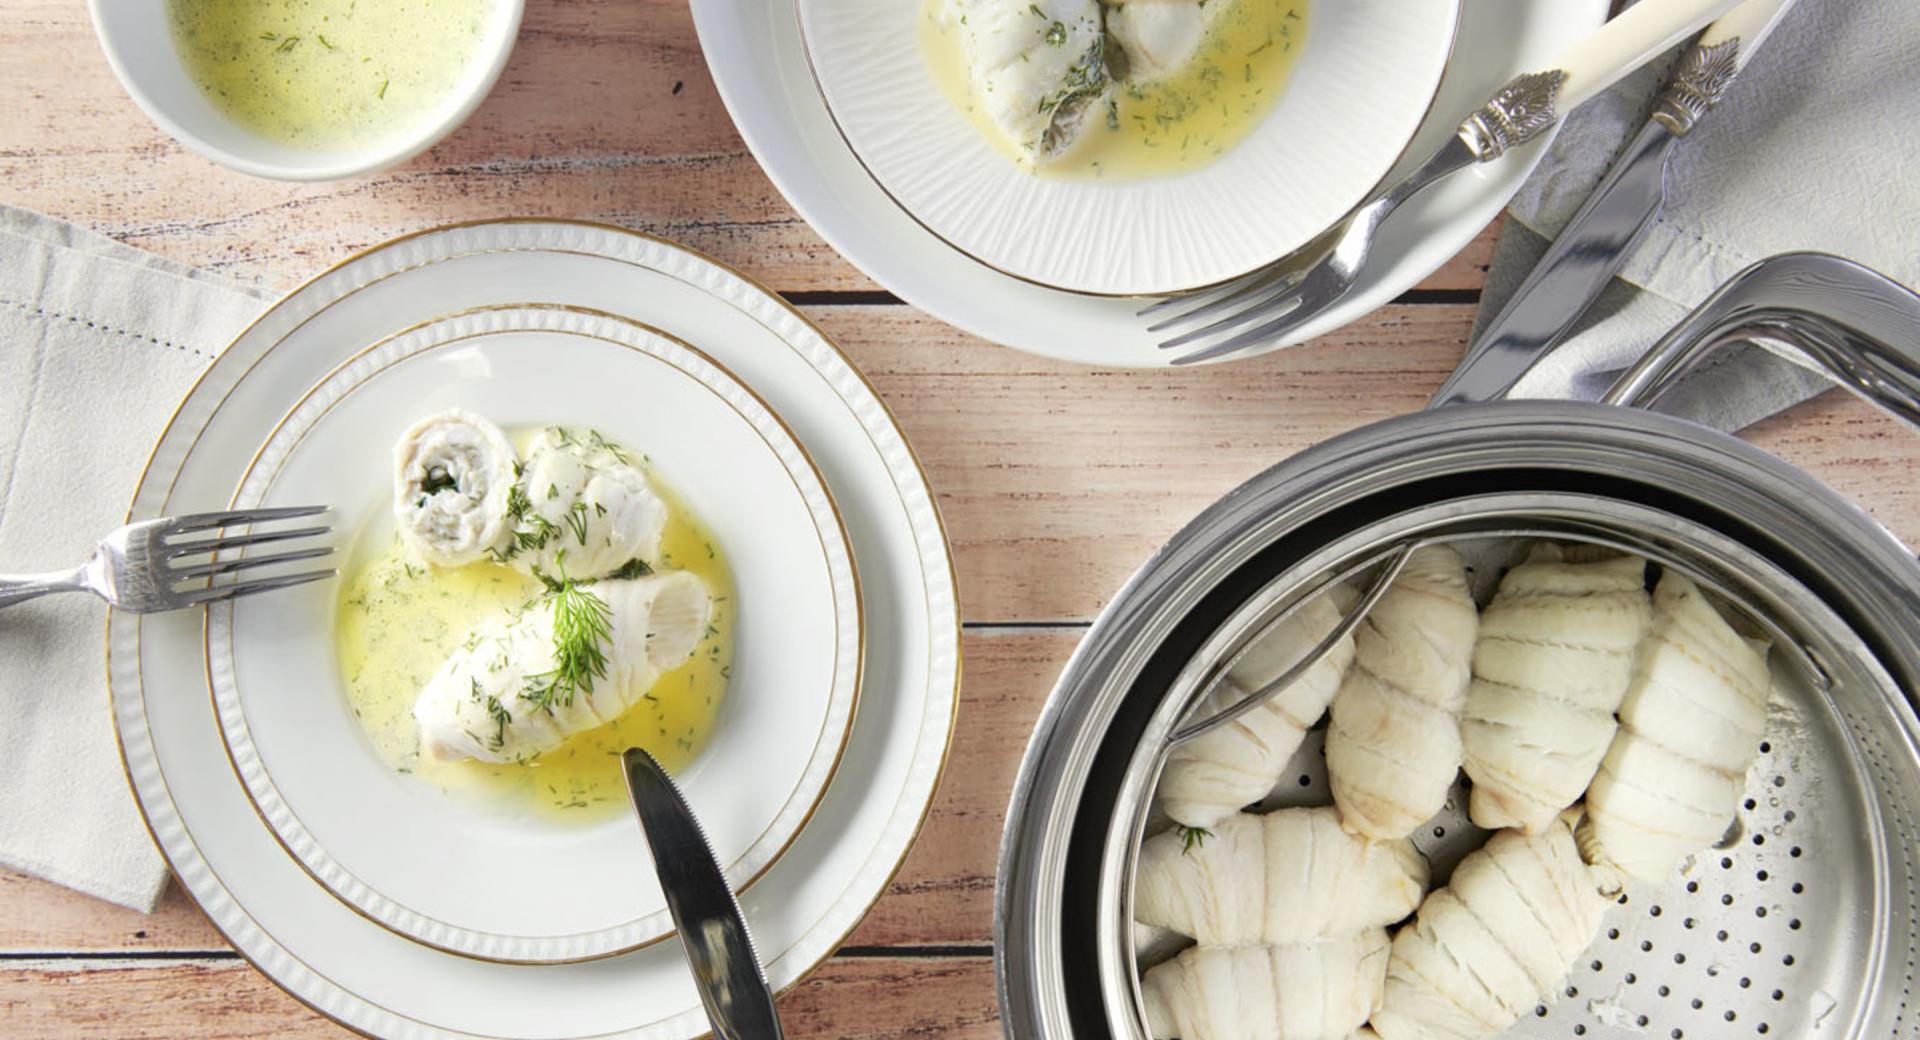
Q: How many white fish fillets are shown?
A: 12